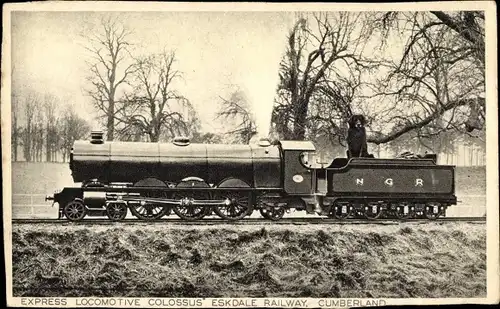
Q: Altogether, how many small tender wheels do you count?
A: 4